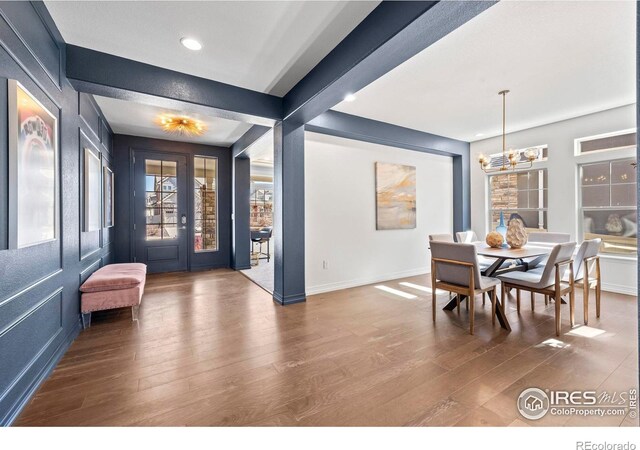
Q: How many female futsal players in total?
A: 0